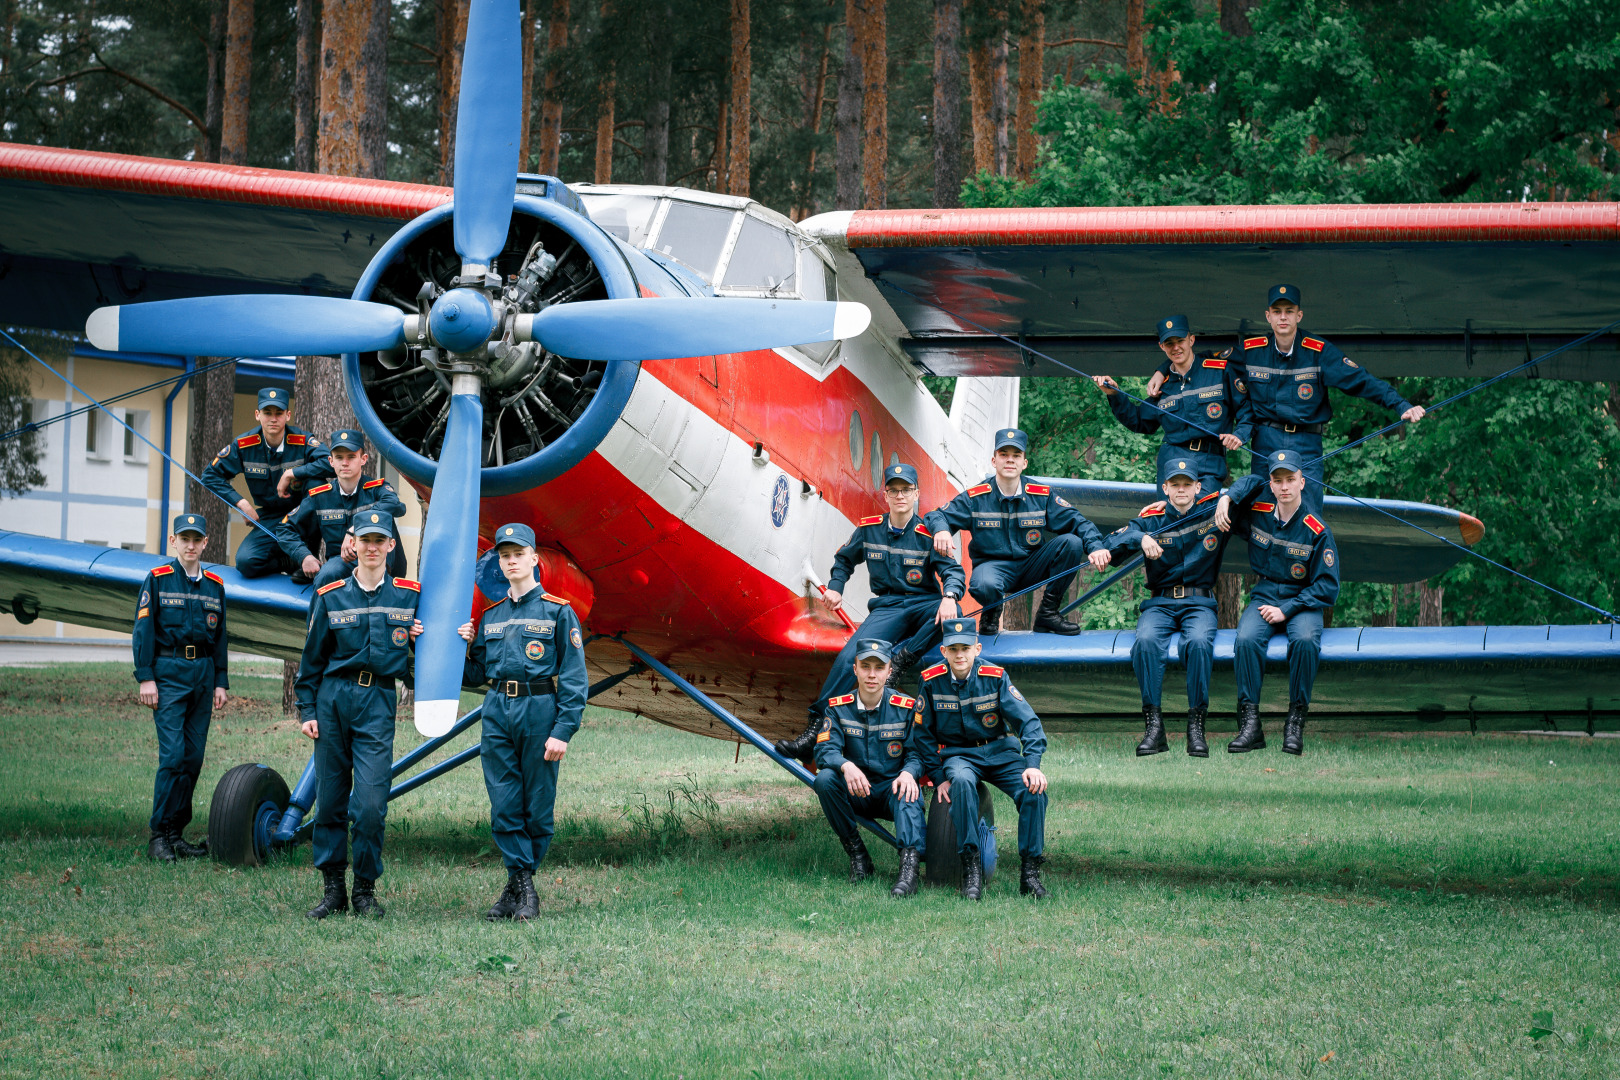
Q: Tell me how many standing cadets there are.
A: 5